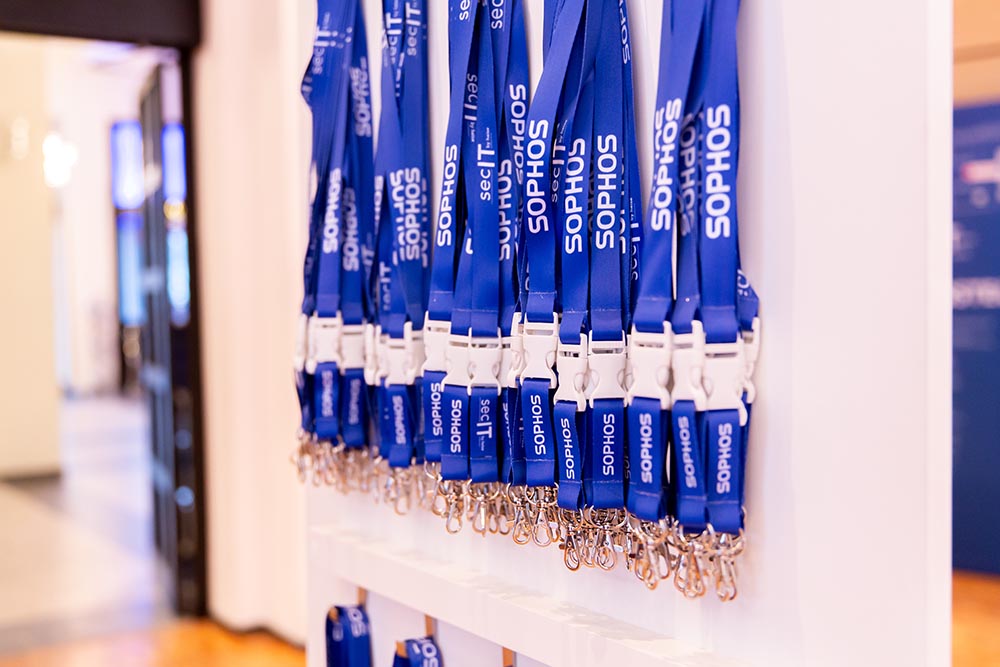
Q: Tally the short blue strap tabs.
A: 12